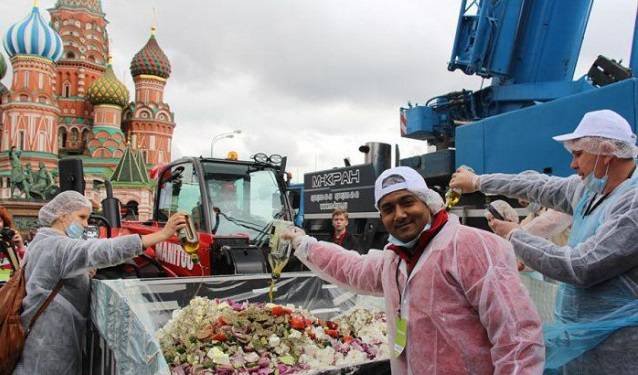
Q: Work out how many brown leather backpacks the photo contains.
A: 1